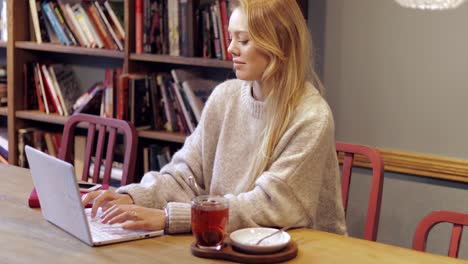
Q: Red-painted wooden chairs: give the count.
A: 3